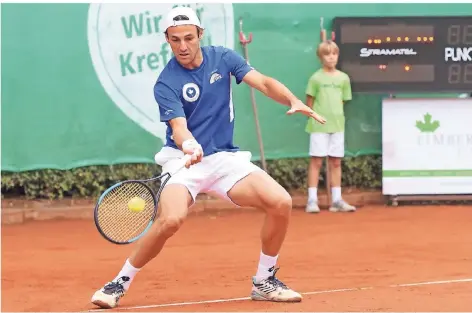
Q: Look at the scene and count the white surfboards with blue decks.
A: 0